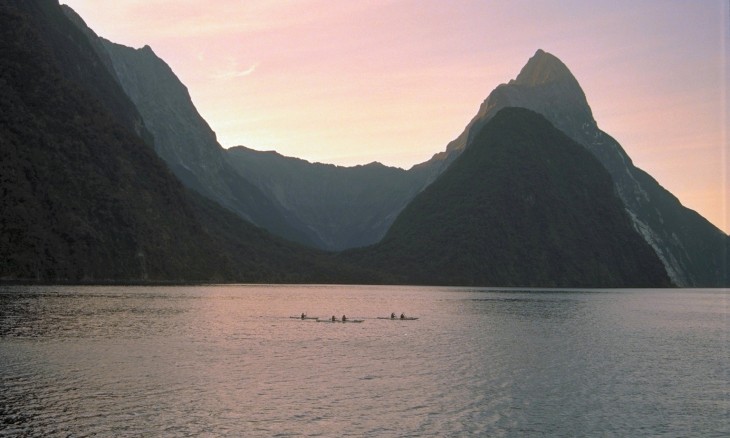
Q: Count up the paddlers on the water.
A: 5